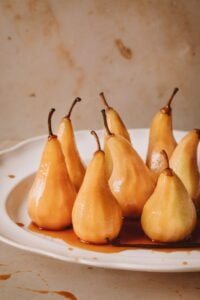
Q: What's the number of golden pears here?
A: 8